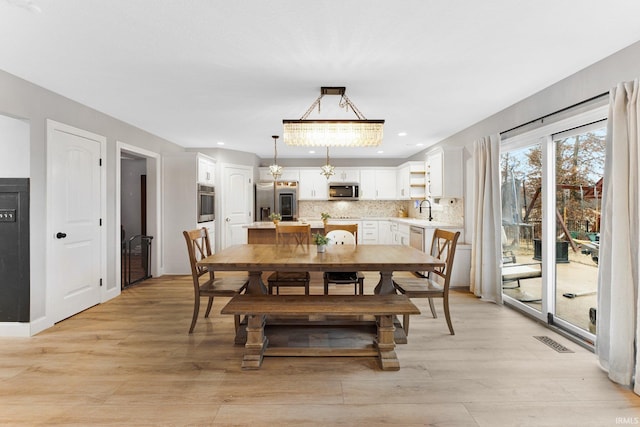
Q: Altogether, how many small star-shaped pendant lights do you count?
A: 2